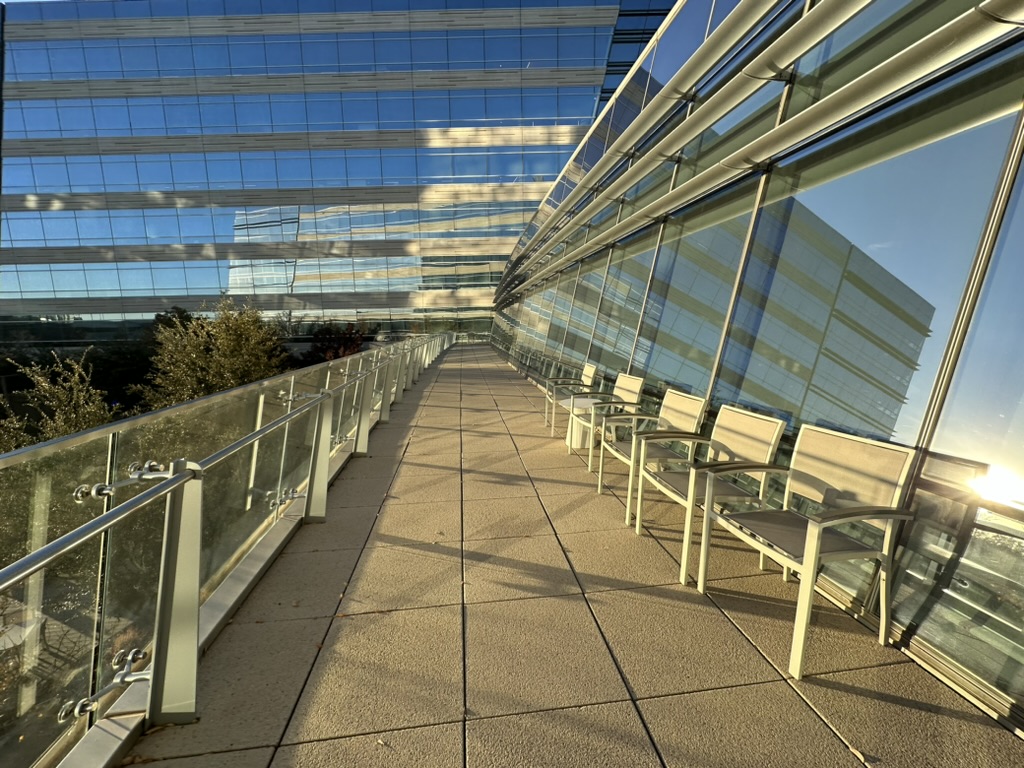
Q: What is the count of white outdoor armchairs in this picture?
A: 5